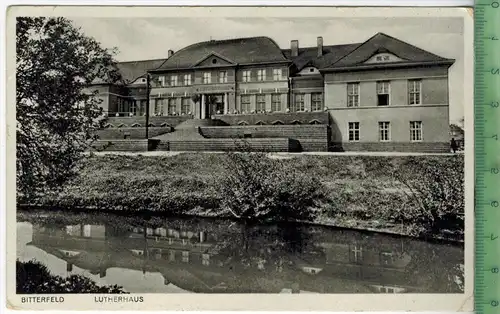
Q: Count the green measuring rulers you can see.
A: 1